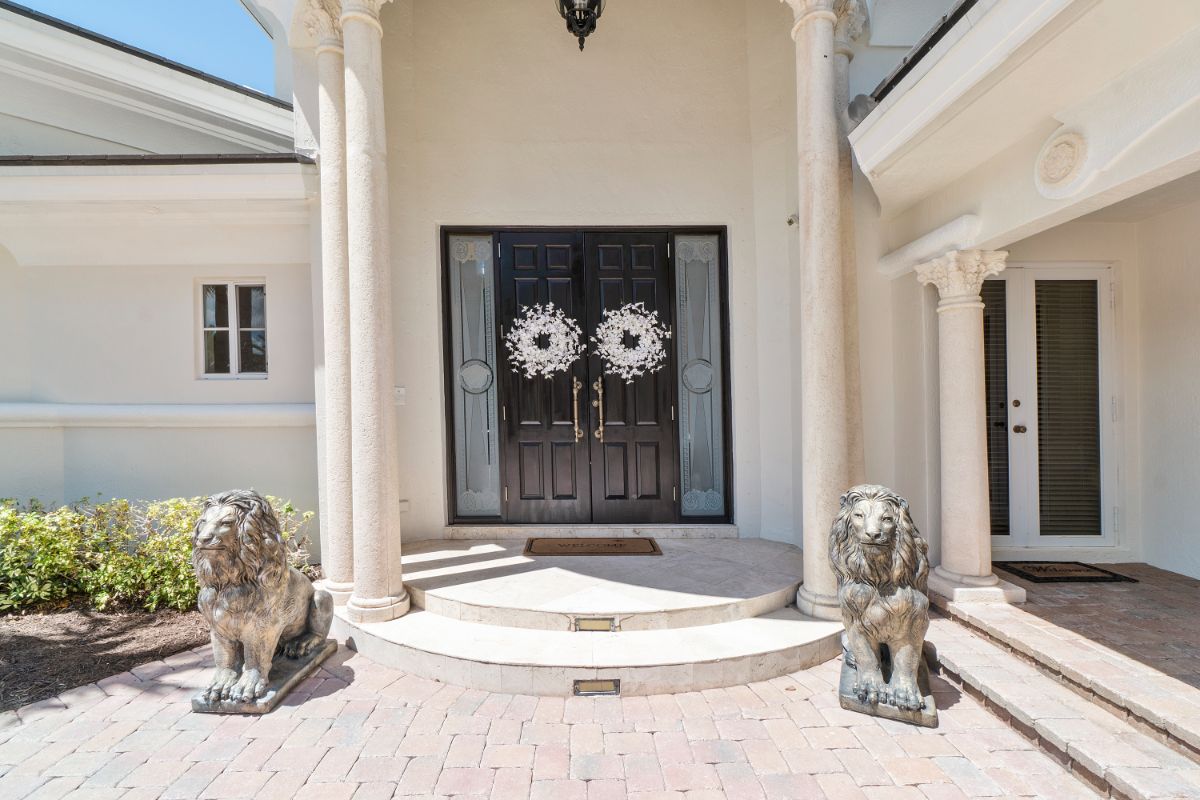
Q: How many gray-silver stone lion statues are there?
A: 2